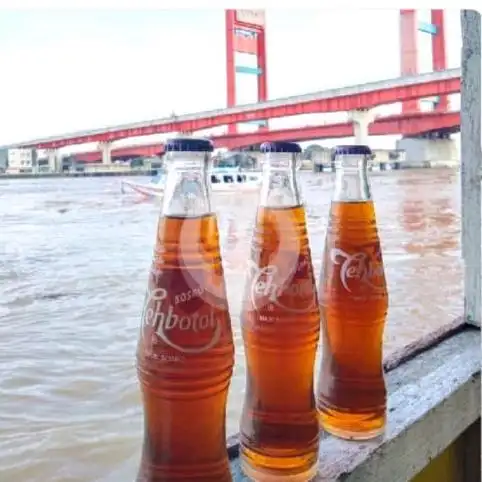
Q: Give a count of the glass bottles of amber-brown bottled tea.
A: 3